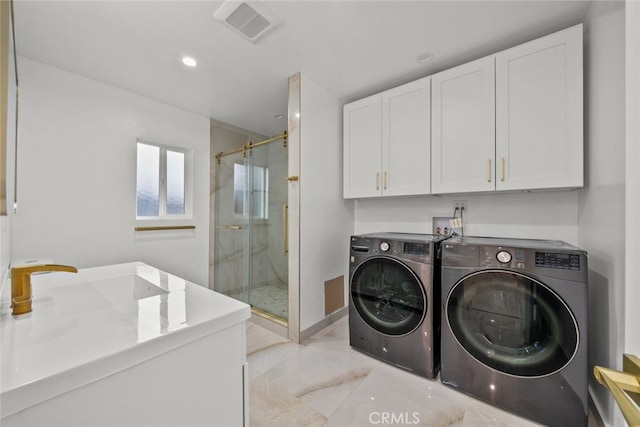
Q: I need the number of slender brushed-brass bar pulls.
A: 4